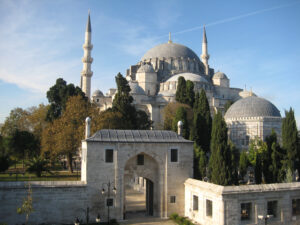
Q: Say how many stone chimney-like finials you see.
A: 2